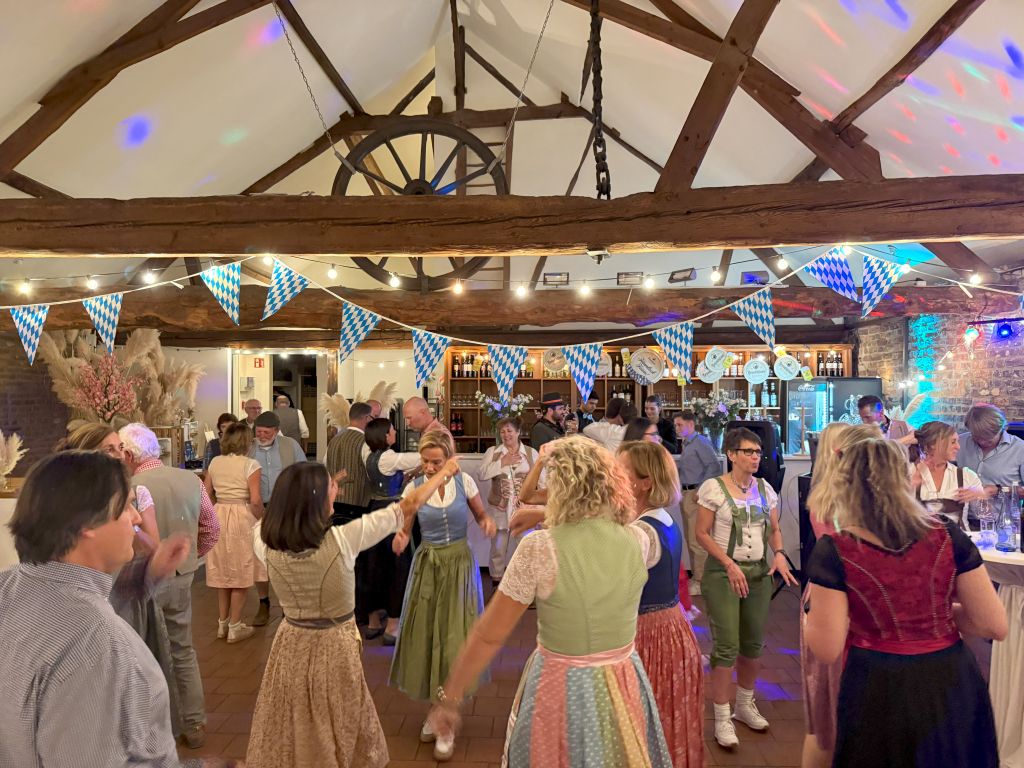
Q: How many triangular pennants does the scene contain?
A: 12